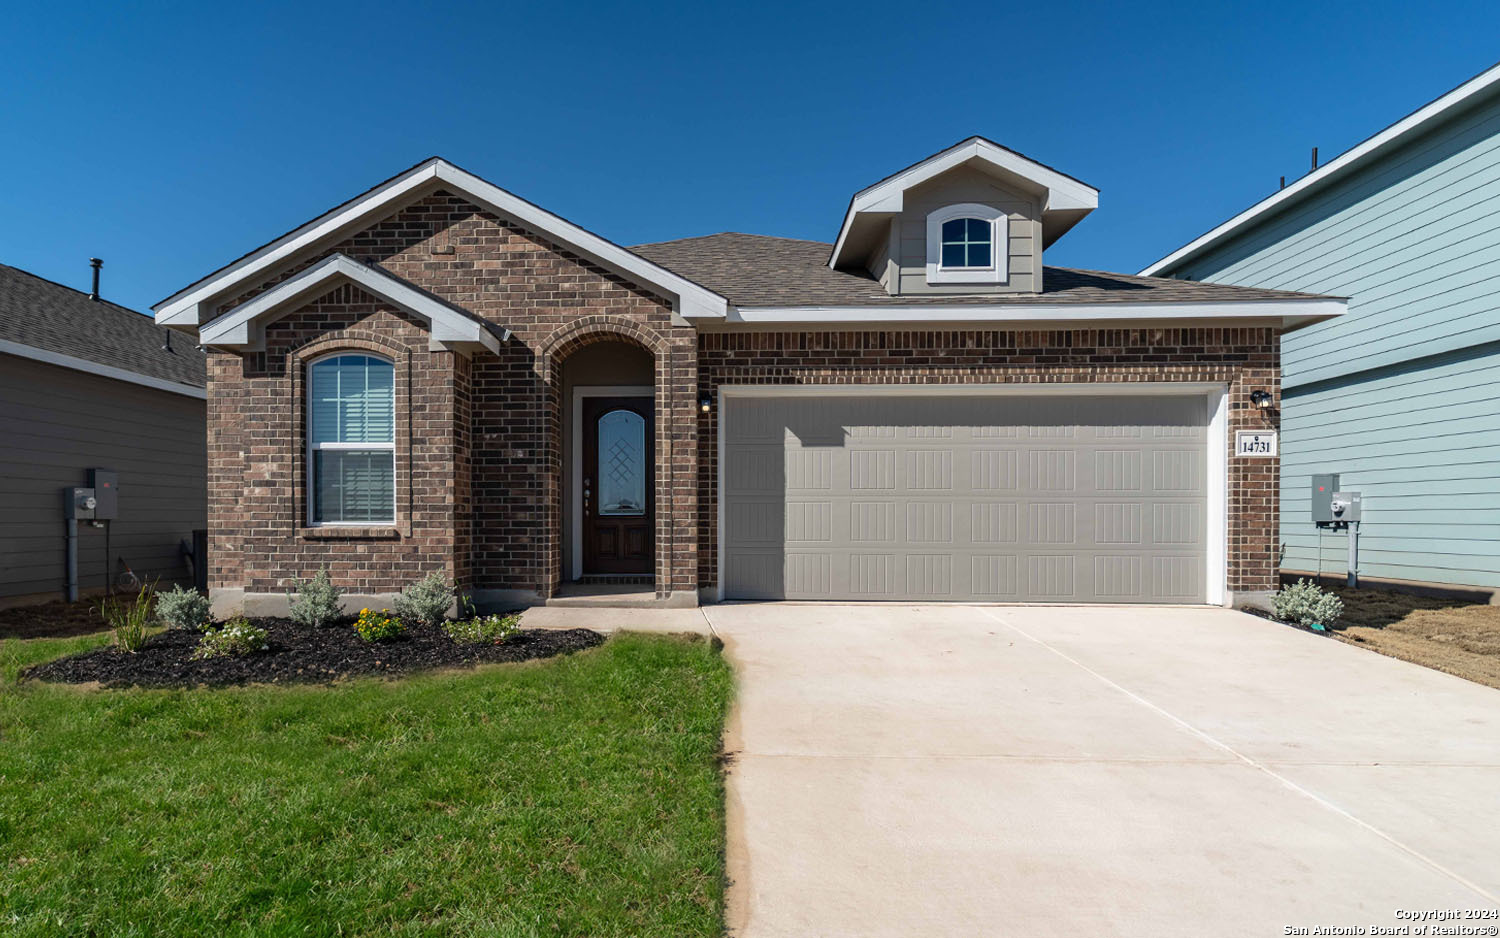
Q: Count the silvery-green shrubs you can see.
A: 4